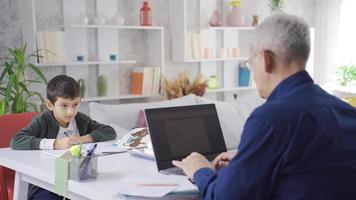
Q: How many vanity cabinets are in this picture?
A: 0